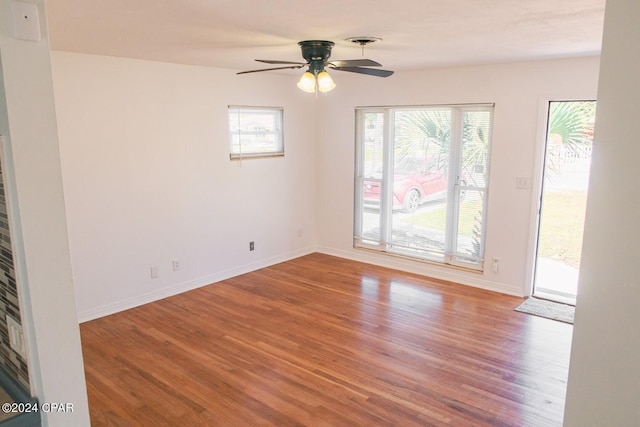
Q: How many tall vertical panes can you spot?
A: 3